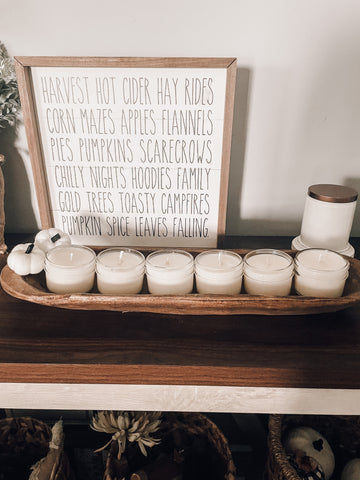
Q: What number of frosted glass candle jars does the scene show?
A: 1